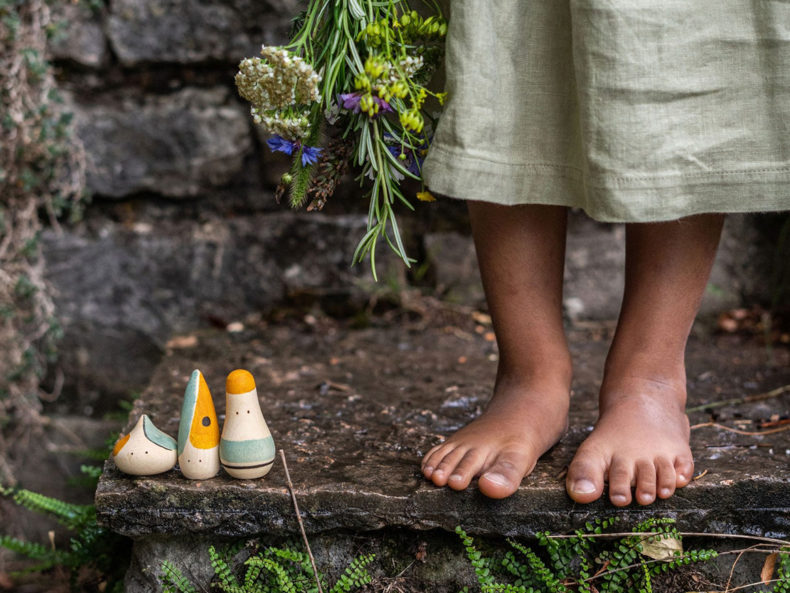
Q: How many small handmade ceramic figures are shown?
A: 3